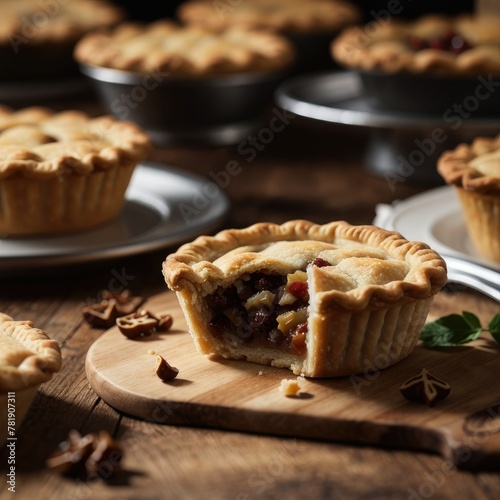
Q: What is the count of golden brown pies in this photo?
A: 8